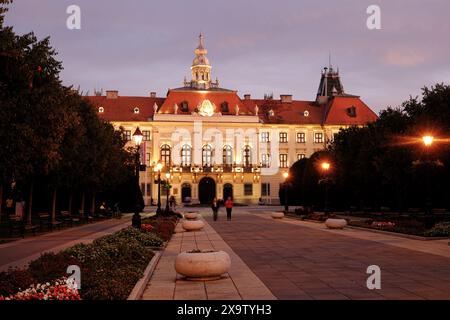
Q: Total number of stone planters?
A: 5